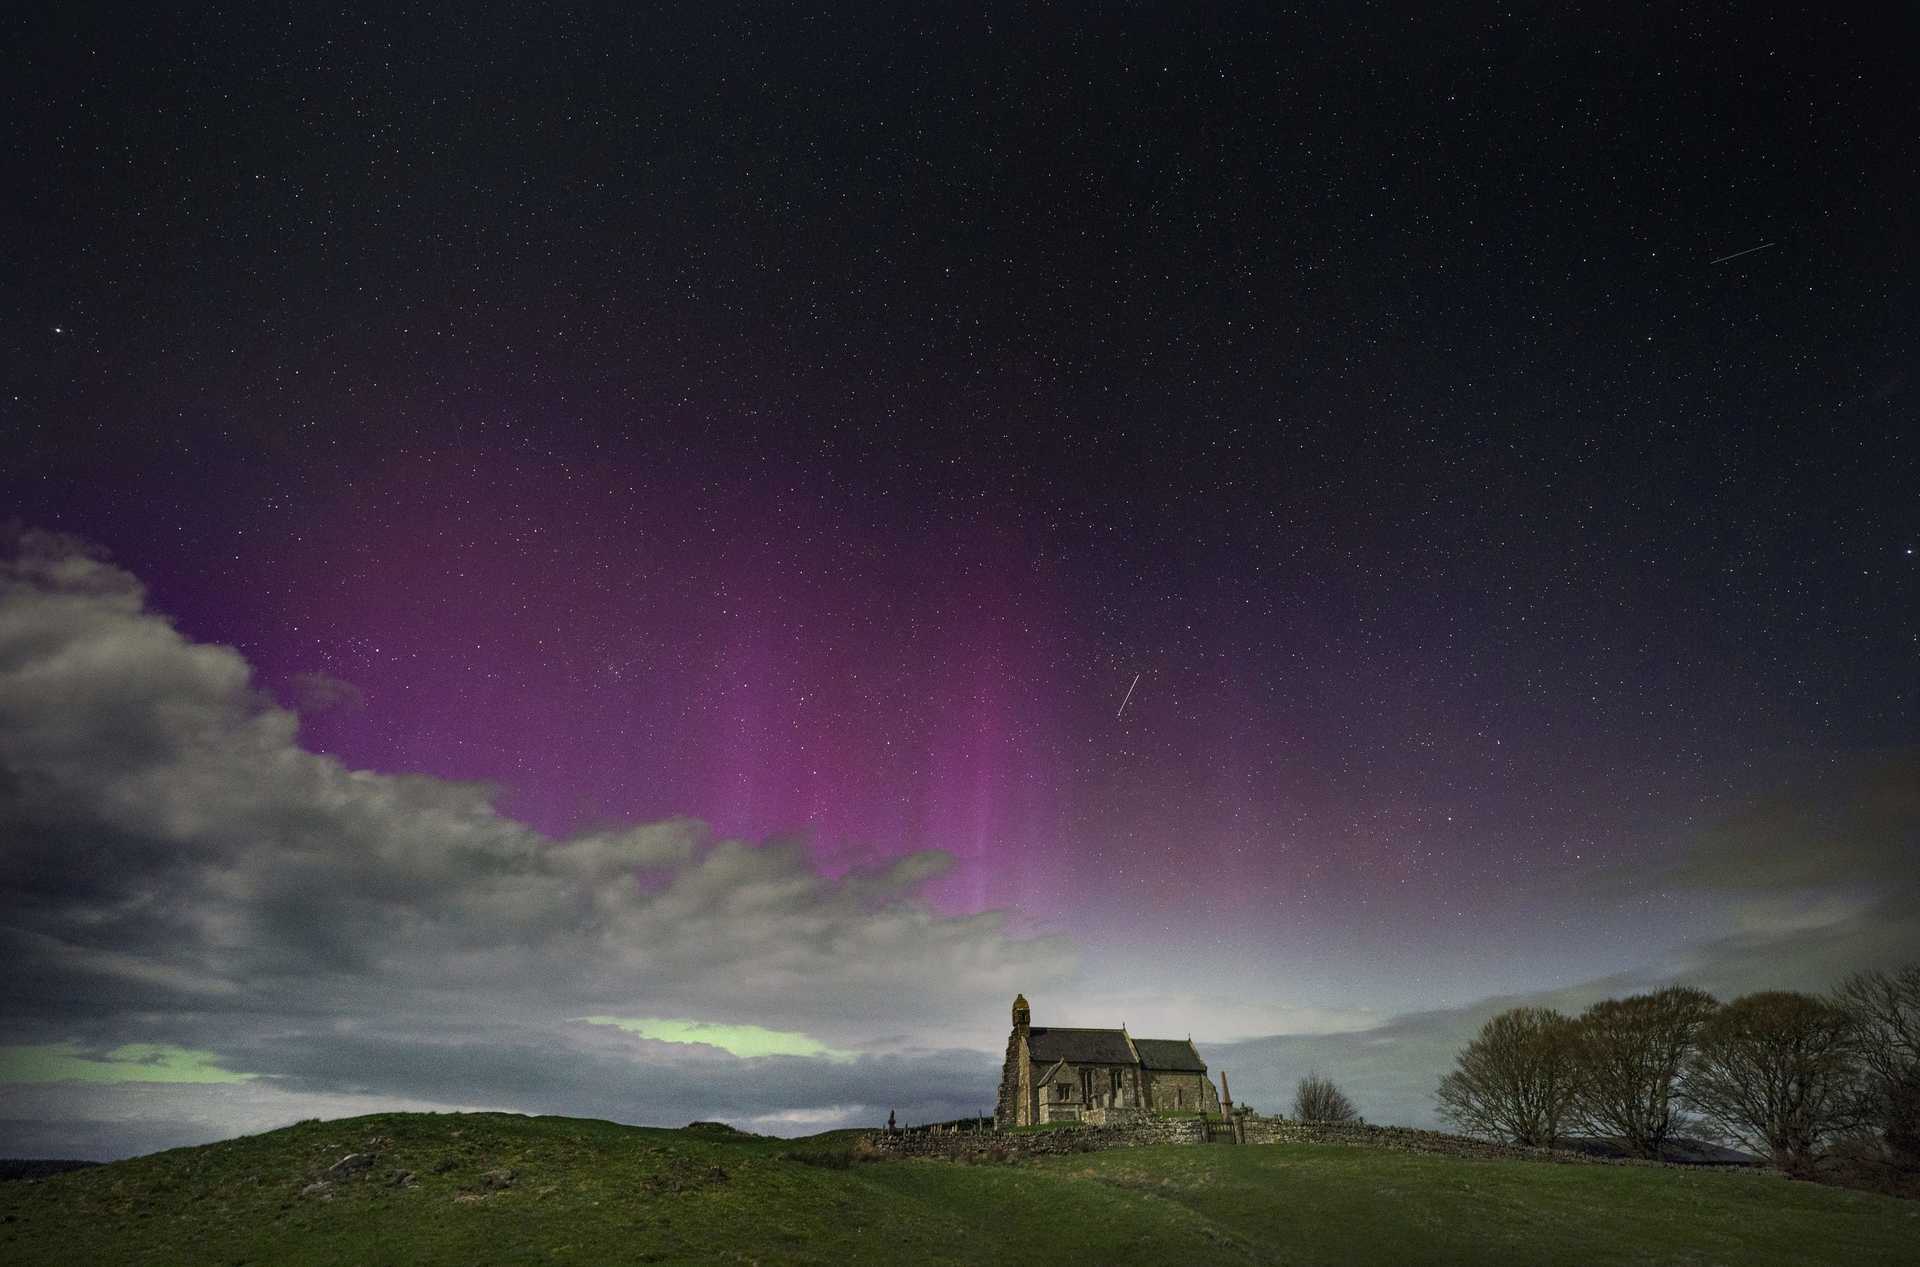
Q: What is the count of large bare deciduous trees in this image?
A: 4